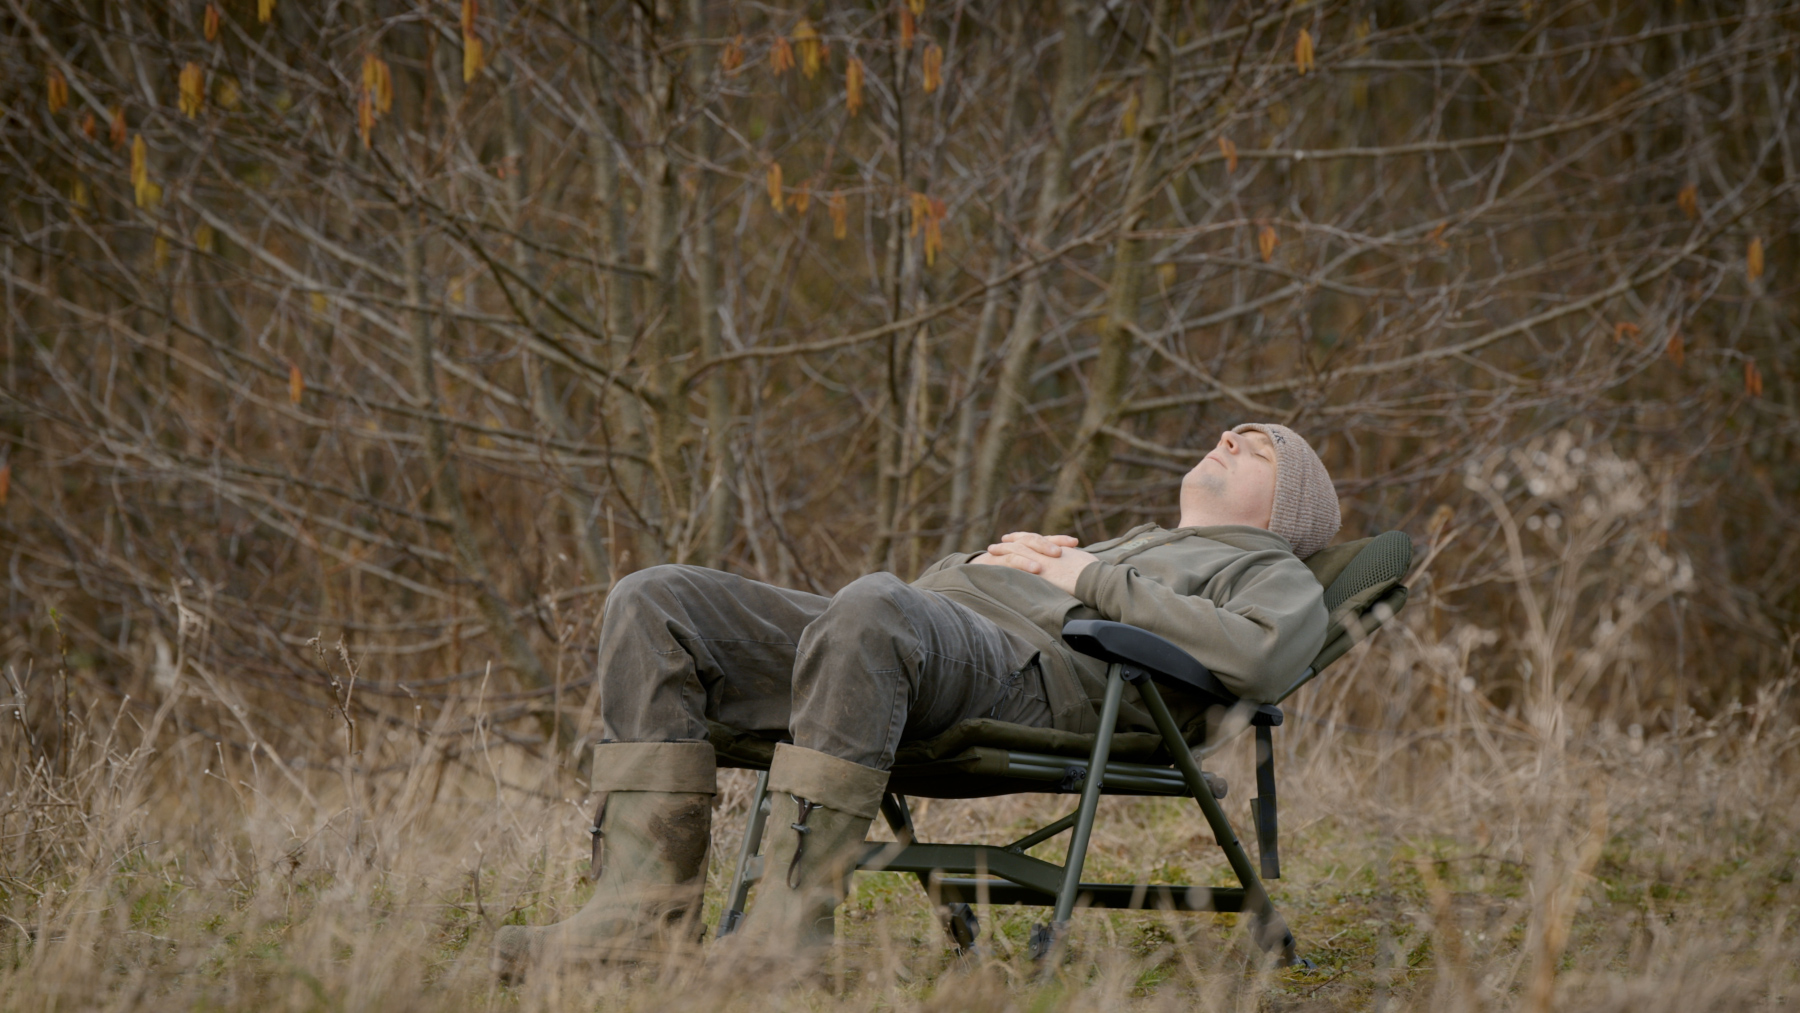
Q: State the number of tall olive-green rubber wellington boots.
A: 2